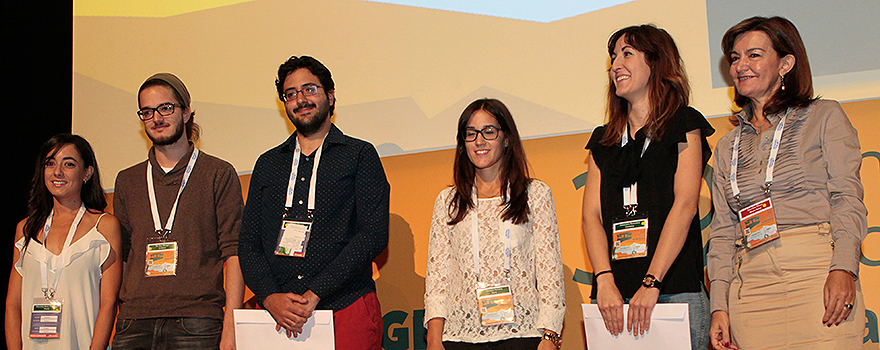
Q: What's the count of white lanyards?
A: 6